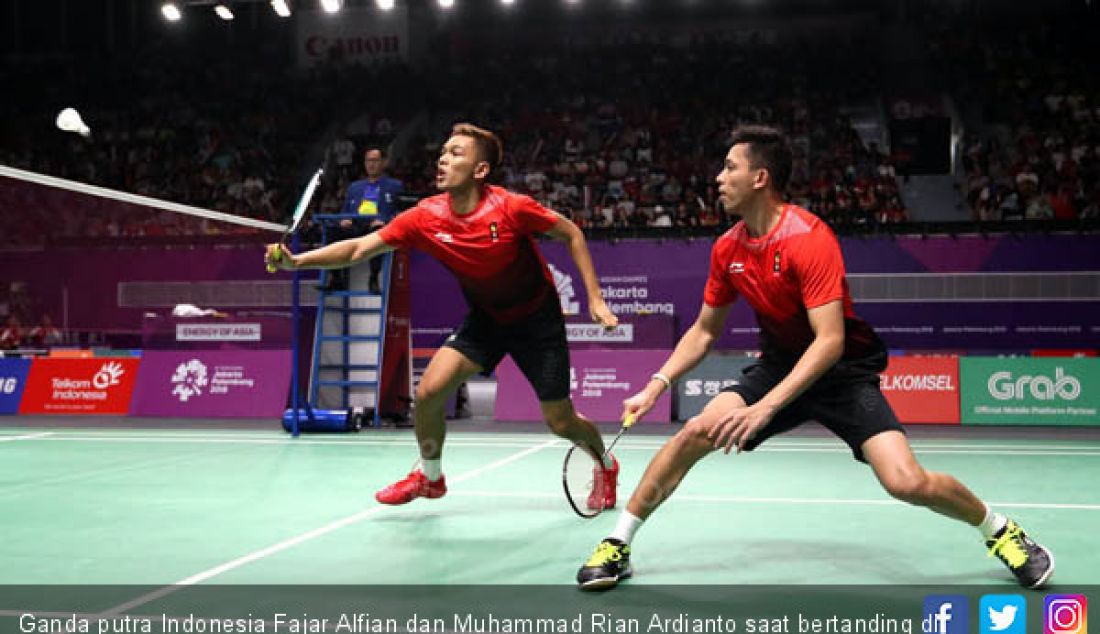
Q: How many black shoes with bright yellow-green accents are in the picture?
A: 2